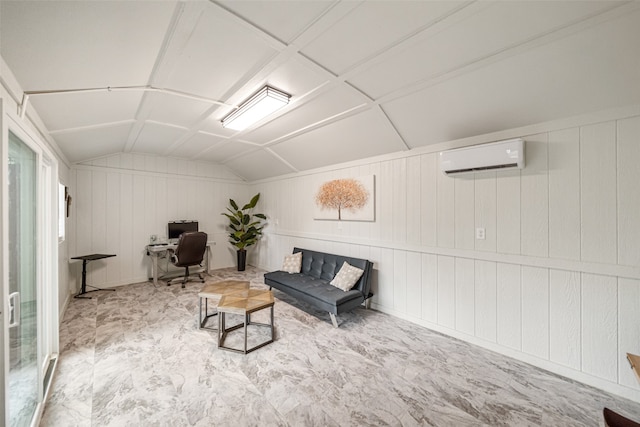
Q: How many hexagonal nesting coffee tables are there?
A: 2